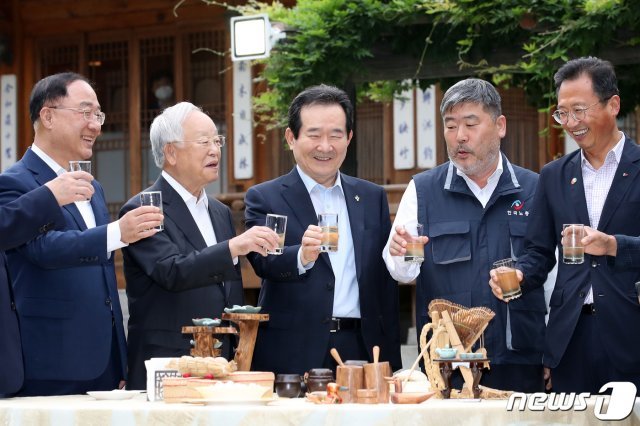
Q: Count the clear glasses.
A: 7